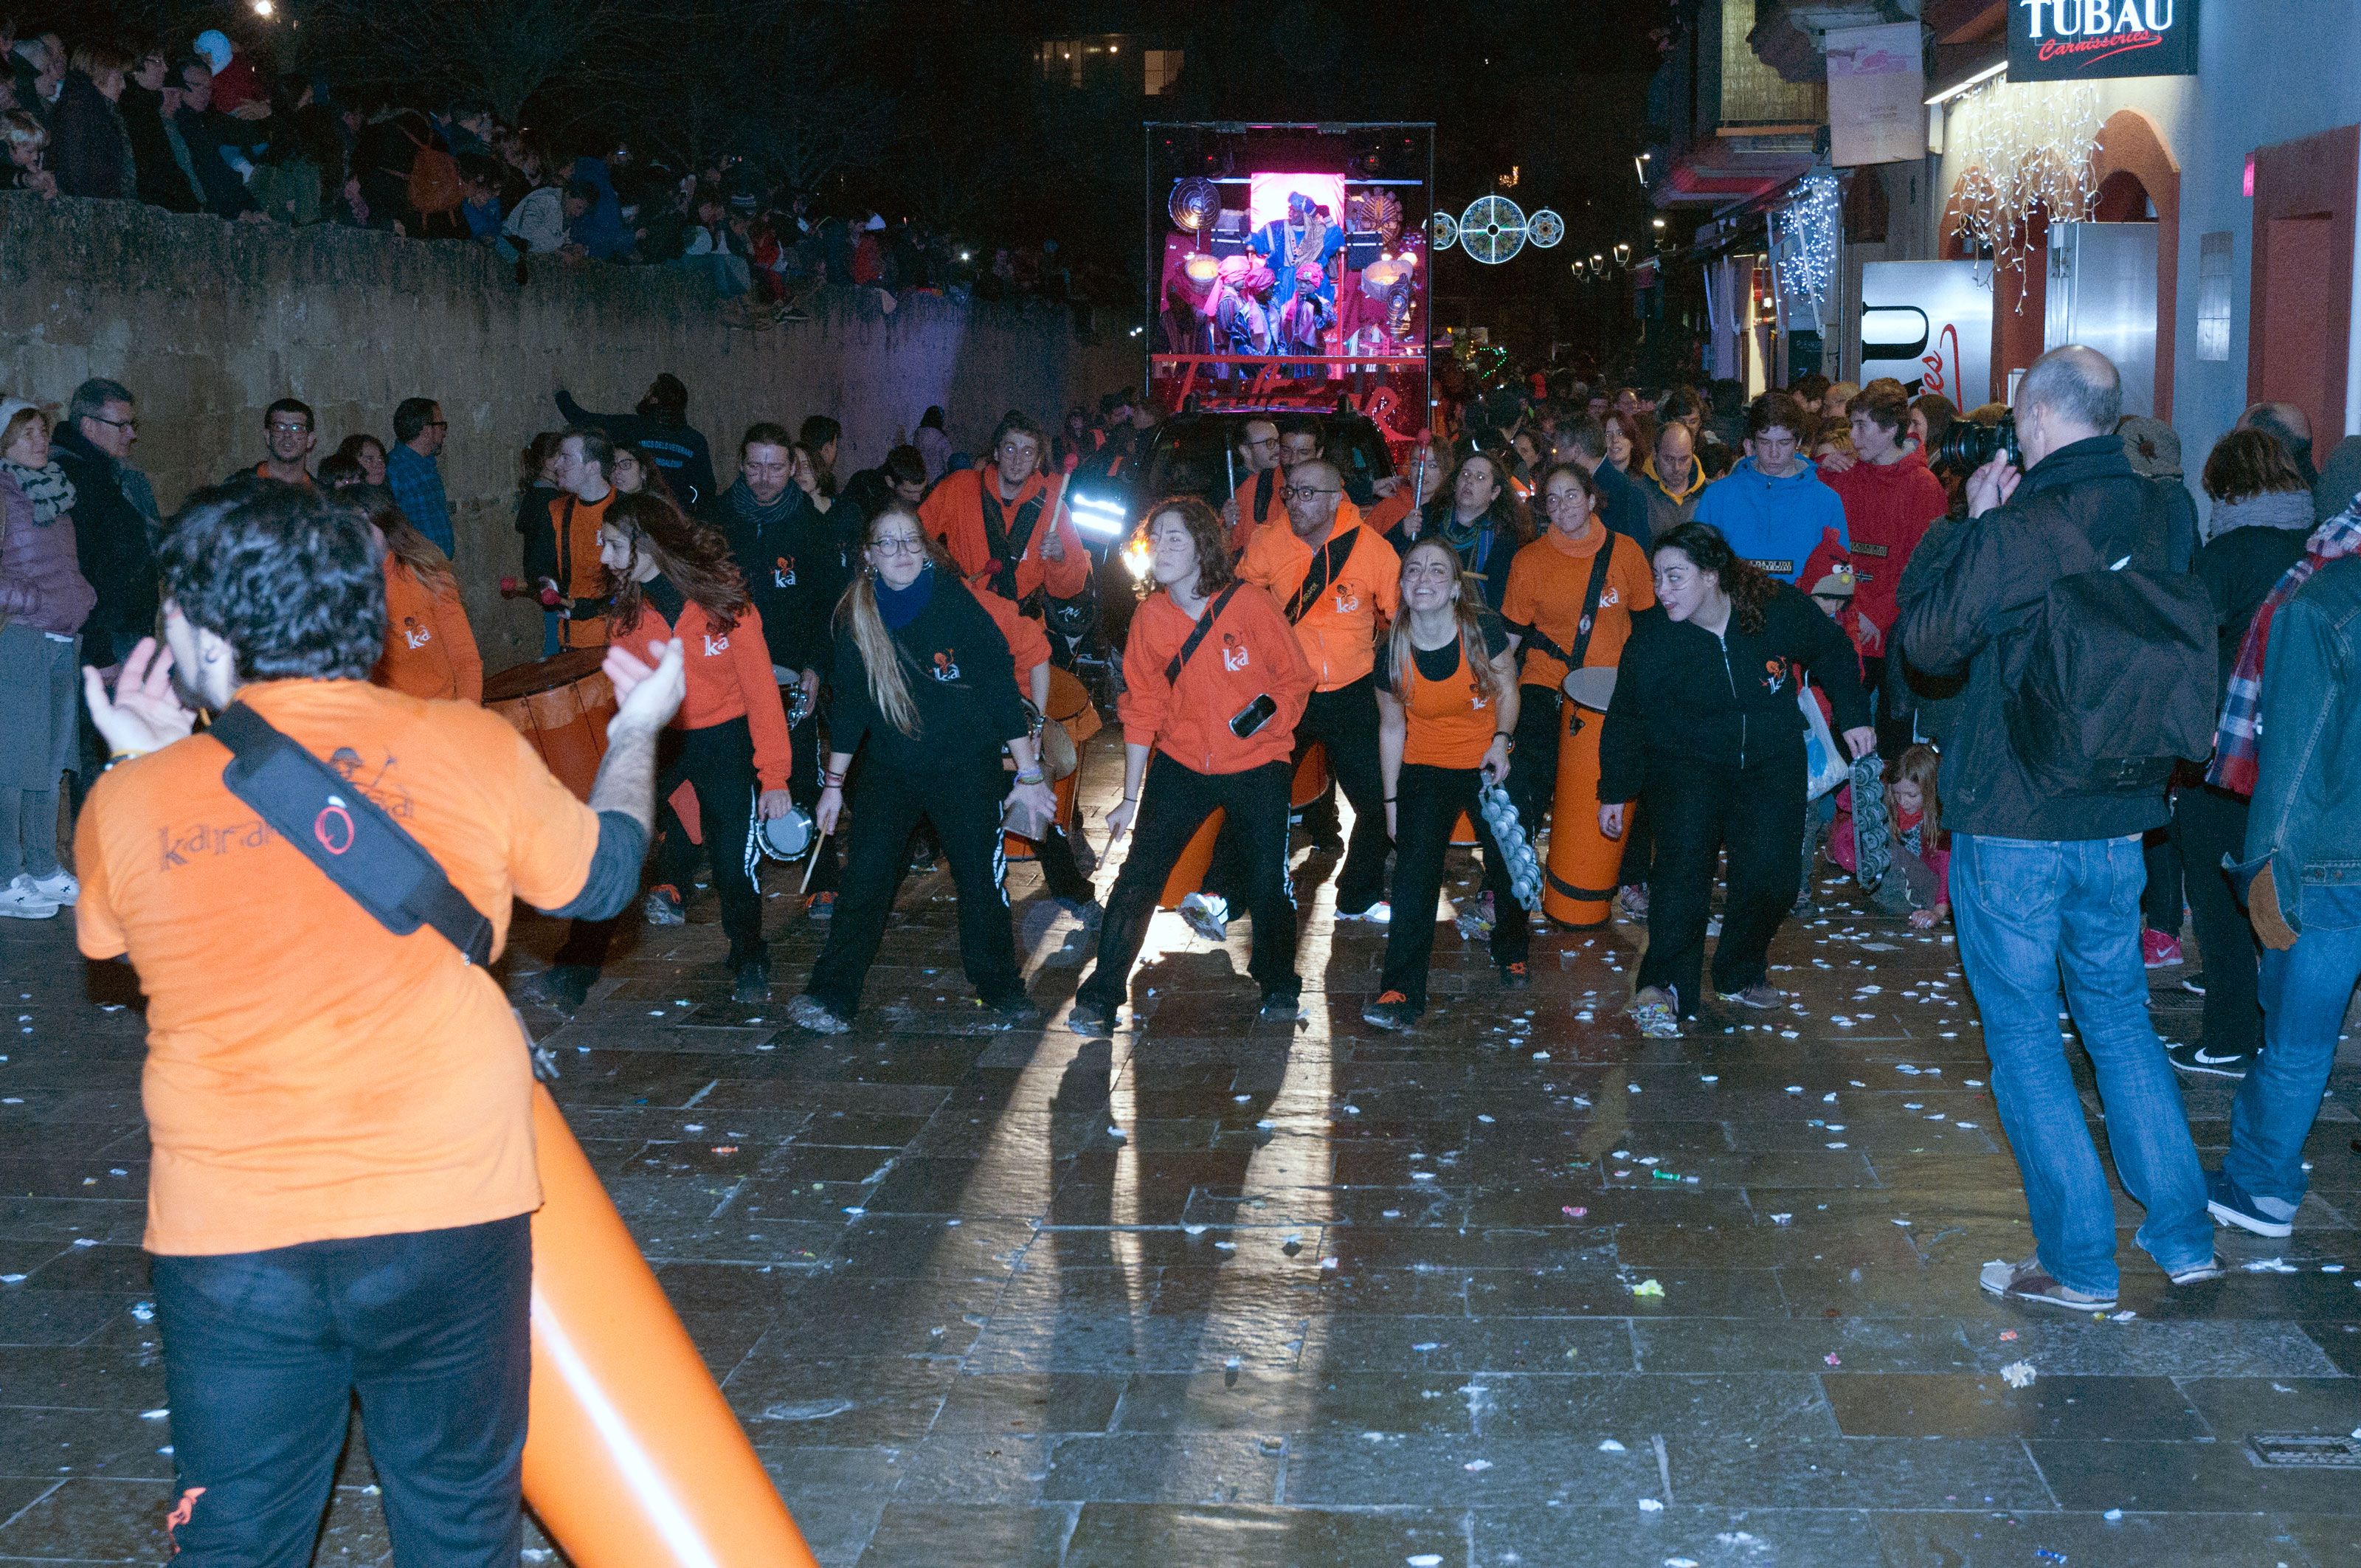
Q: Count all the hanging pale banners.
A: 1